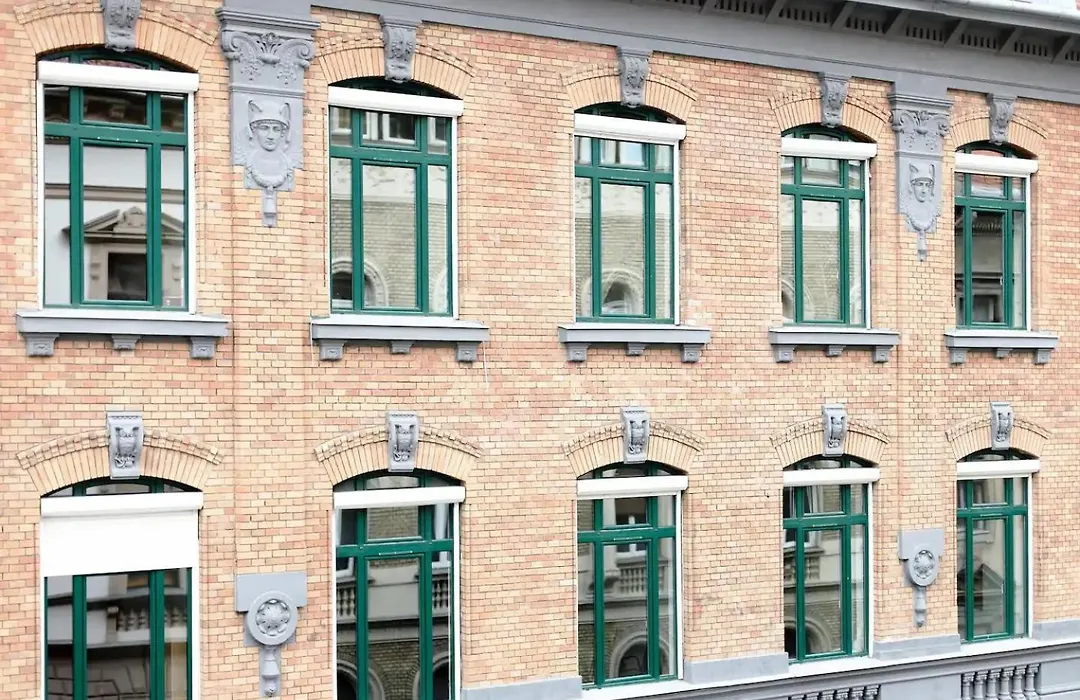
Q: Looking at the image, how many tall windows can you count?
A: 10